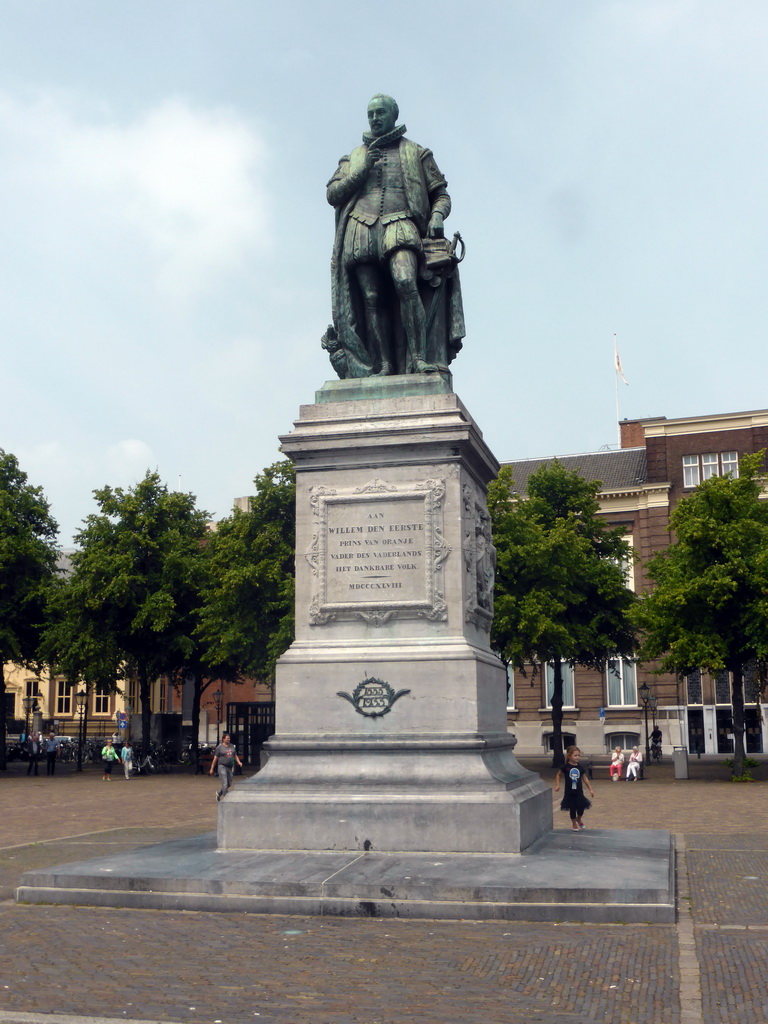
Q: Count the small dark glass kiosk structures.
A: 1